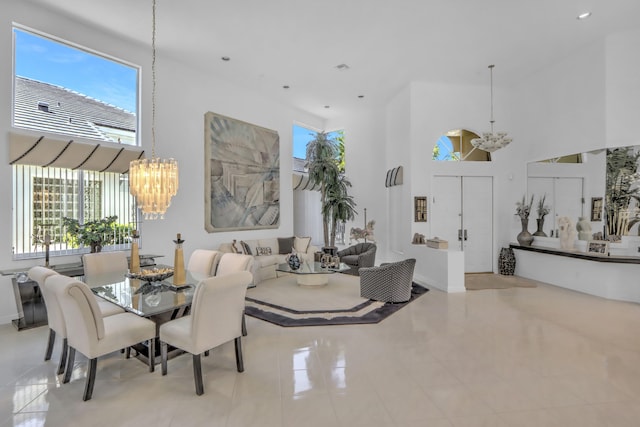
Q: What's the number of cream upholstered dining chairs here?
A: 6